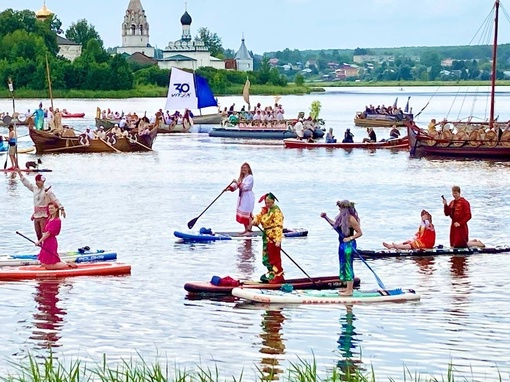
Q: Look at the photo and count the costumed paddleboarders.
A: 7